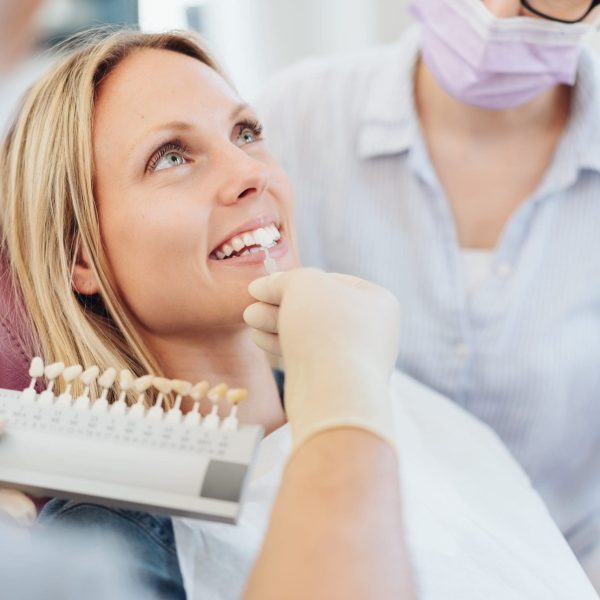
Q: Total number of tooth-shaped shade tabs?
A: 13